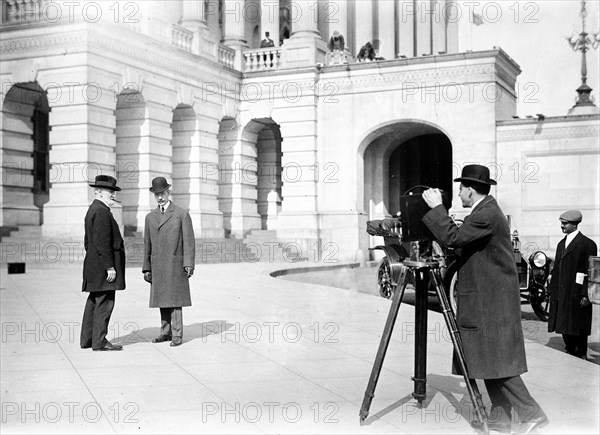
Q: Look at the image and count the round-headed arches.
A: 6